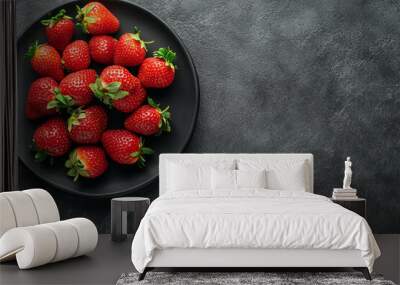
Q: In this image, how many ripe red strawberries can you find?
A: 15